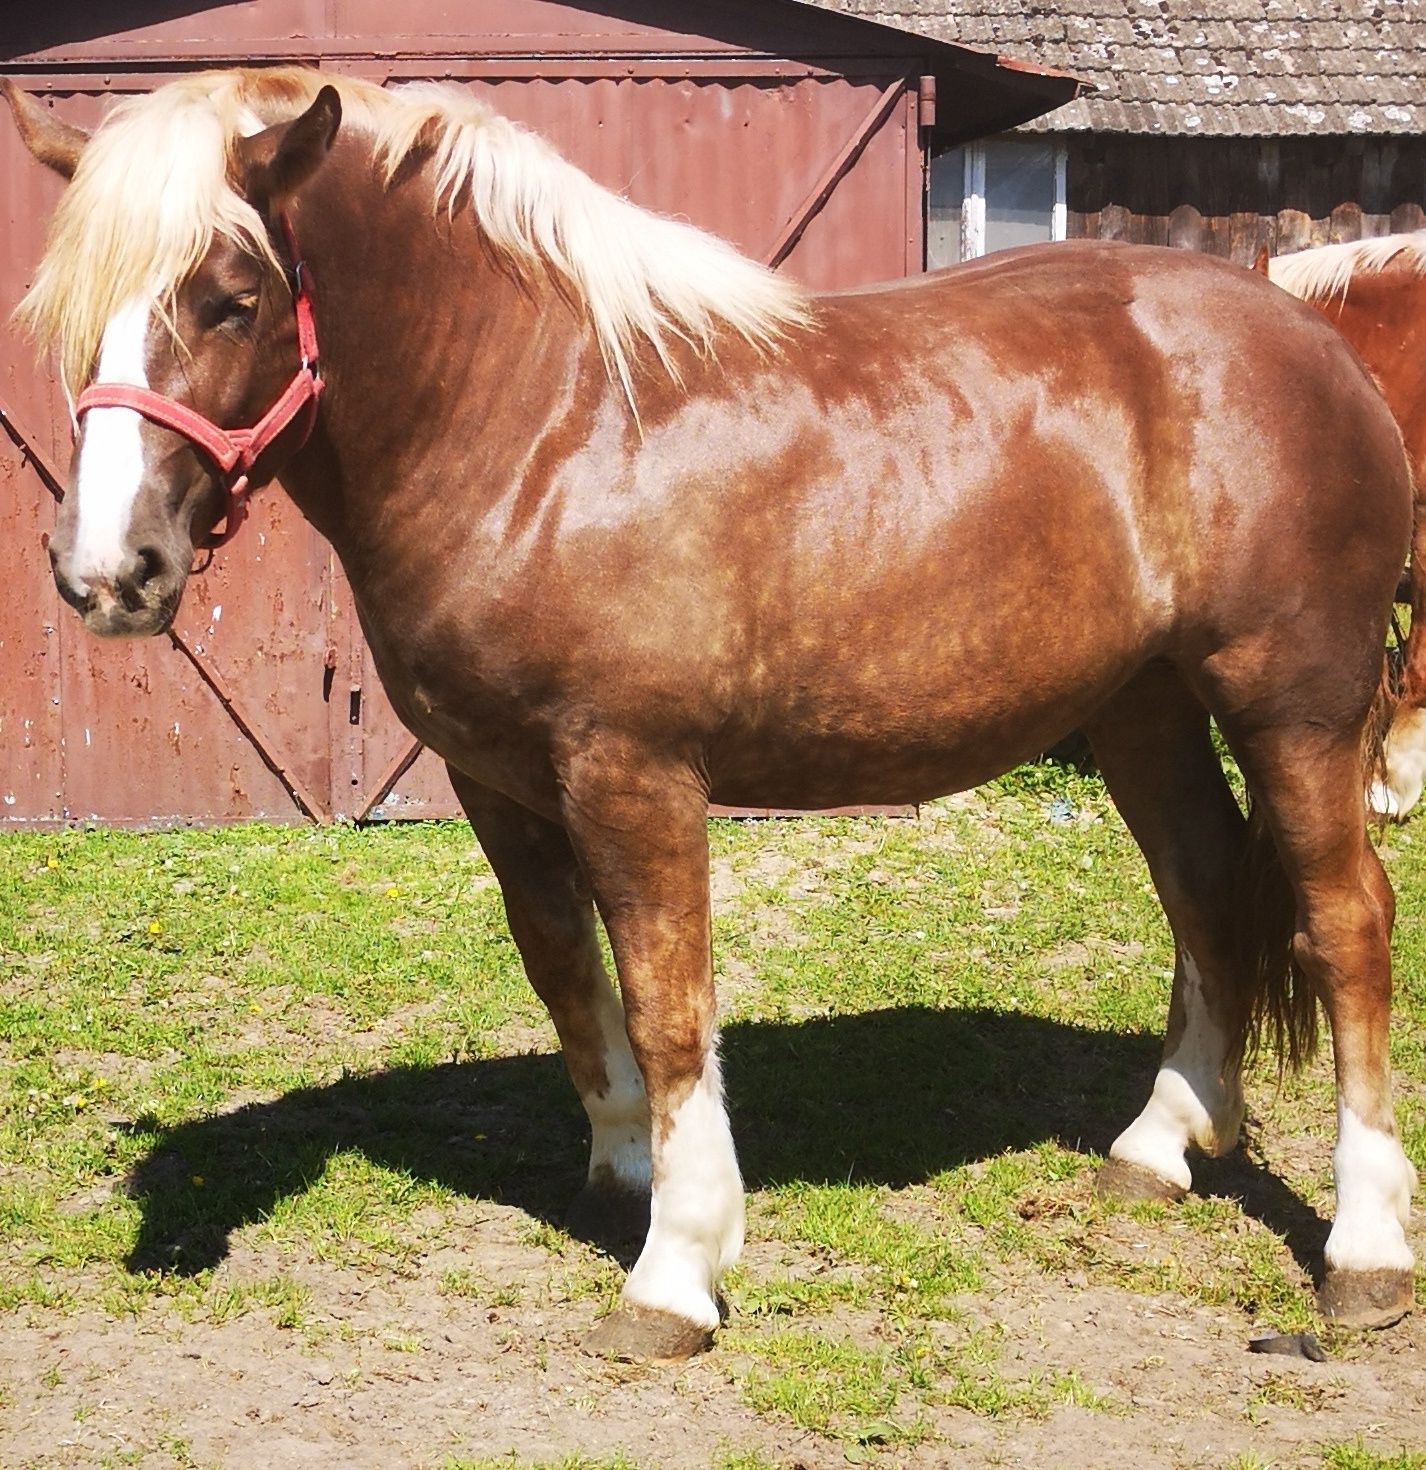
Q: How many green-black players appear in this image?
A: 0